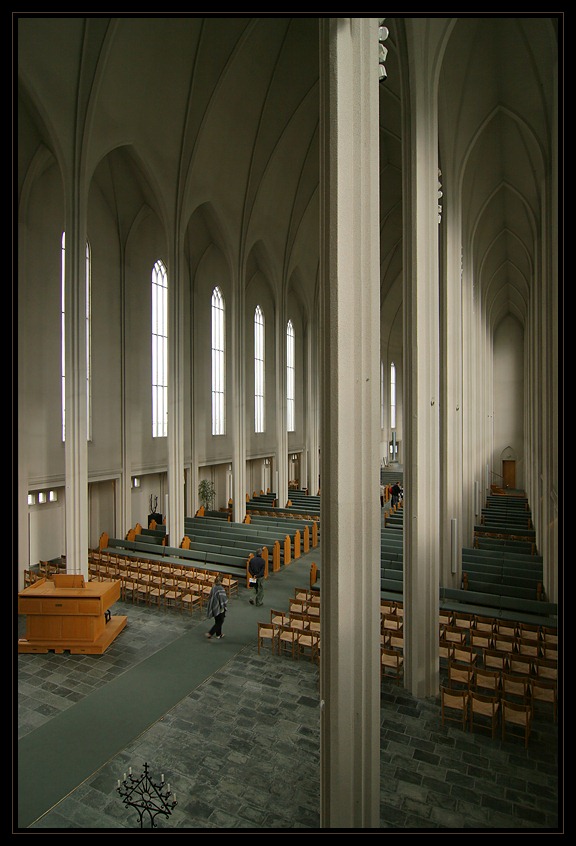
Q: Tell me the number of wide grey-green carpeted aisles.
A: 1